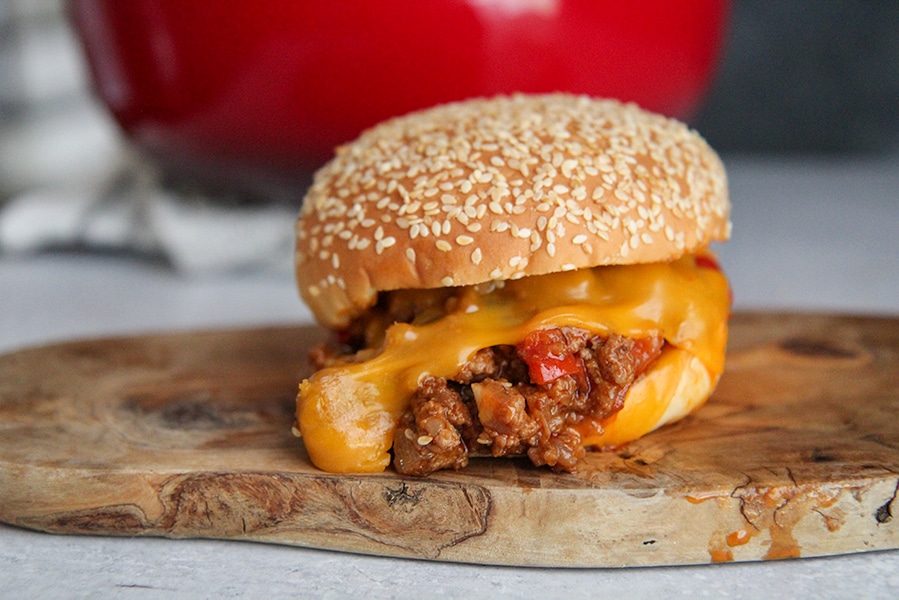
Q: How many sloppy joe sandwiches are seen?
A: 1